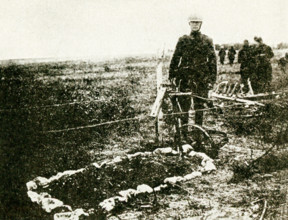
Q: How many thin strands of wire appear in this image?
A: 2